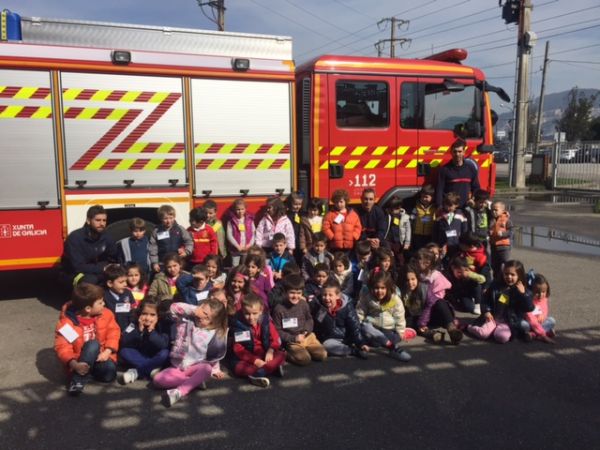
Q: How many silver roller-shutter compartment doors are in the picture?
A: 3